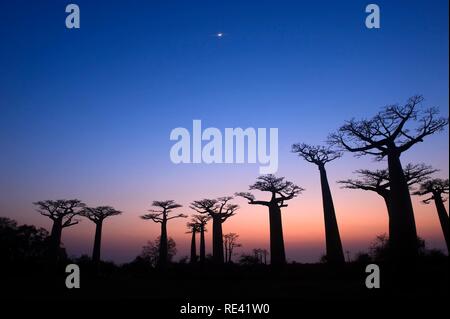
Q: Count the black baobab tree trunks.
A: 11